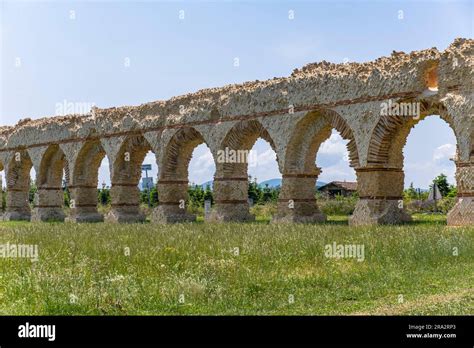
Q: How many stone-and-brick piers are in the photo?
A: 9